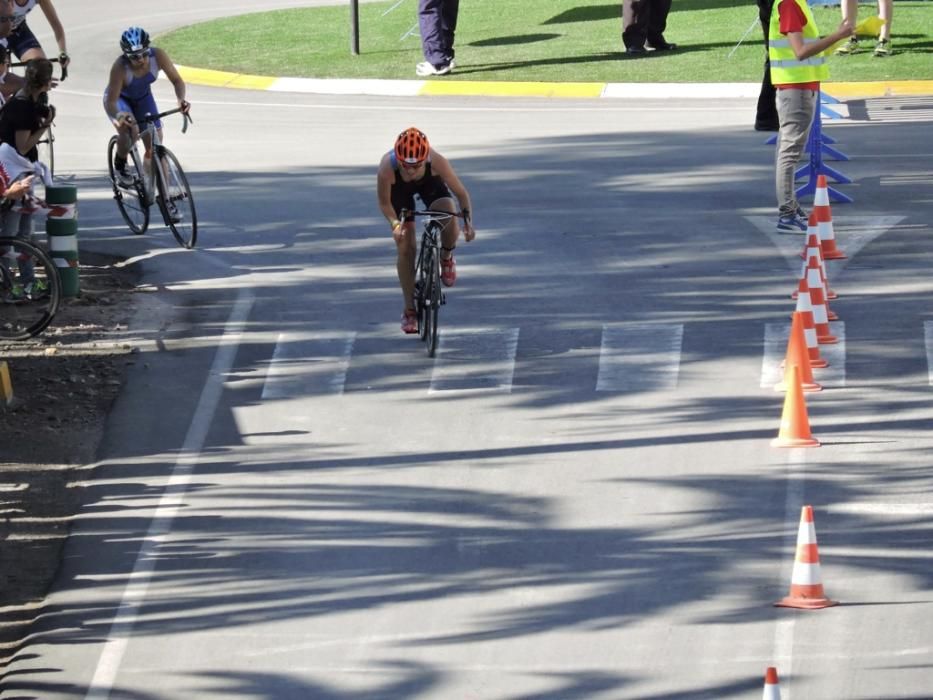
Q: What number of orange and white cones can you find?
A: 7